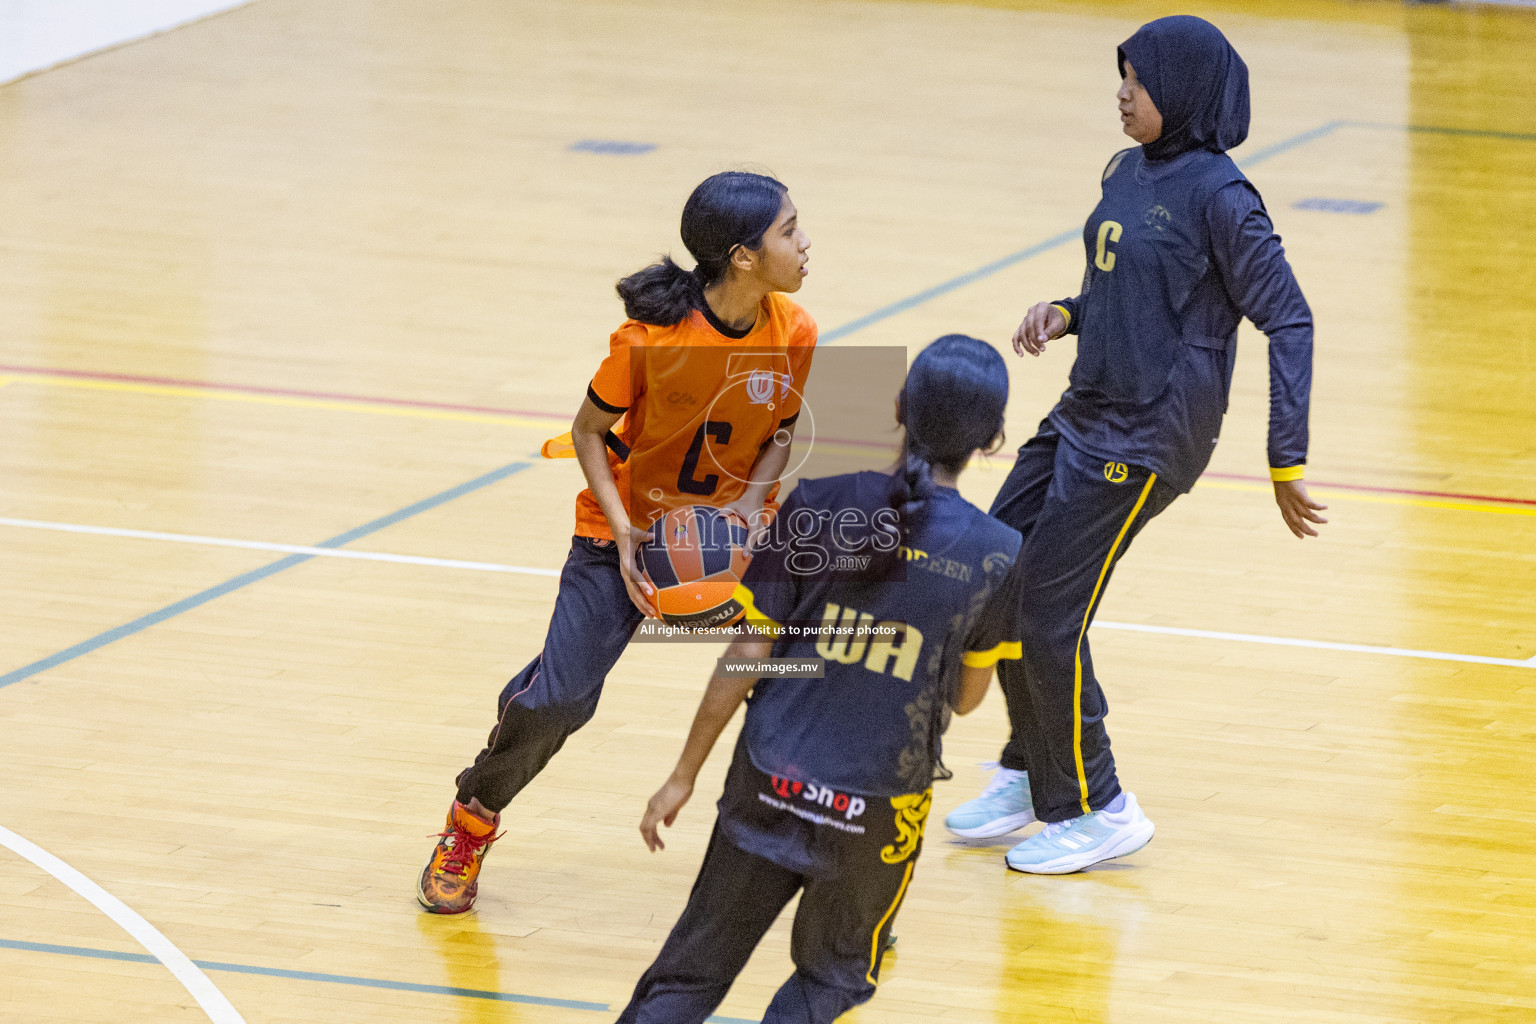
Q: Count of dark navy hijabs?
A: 1